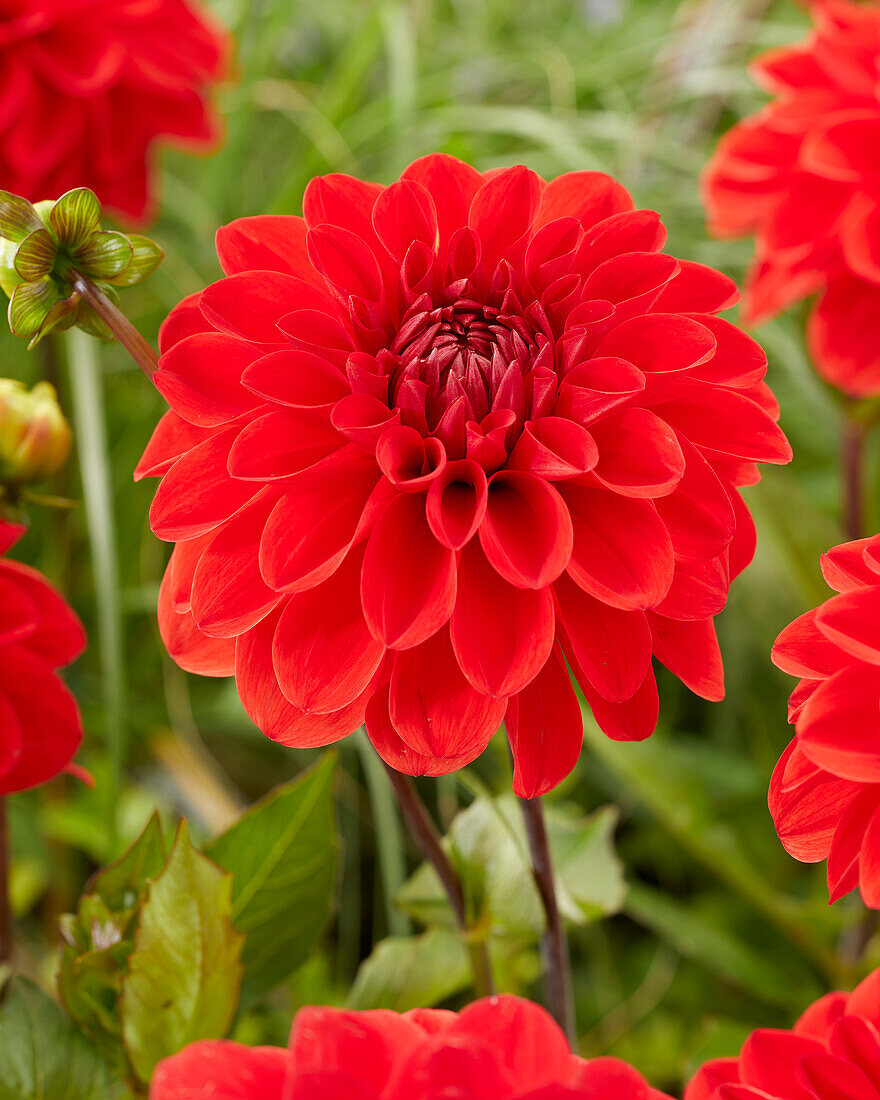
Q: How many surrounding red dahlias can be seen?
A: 6